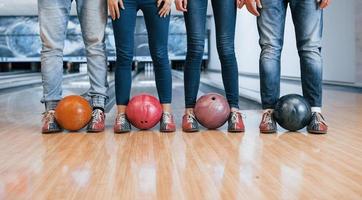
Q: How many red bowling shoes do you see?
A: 8